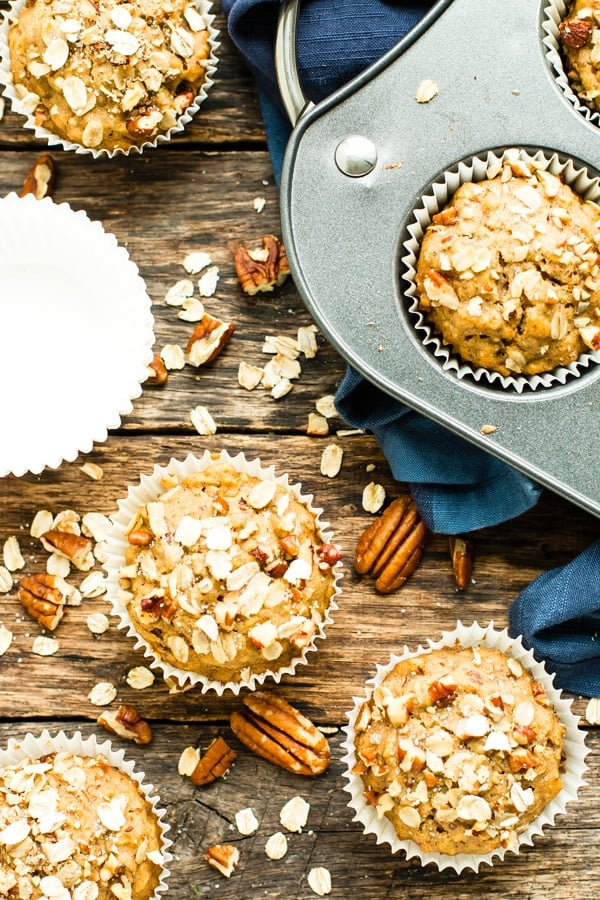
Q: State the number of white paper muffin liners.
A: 7